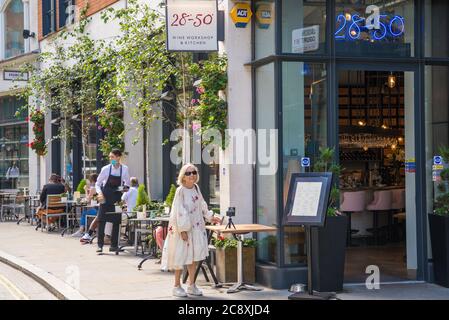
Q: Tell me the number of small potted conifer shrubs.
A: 3